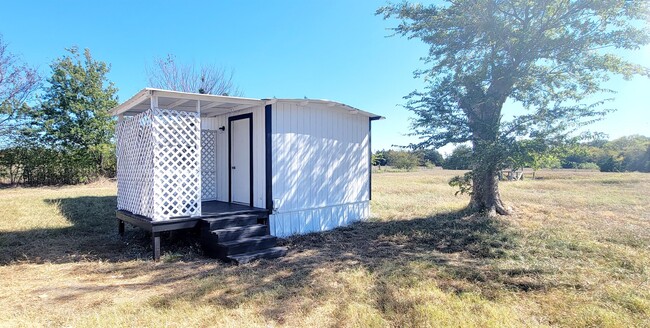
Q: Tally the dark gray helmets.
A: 0